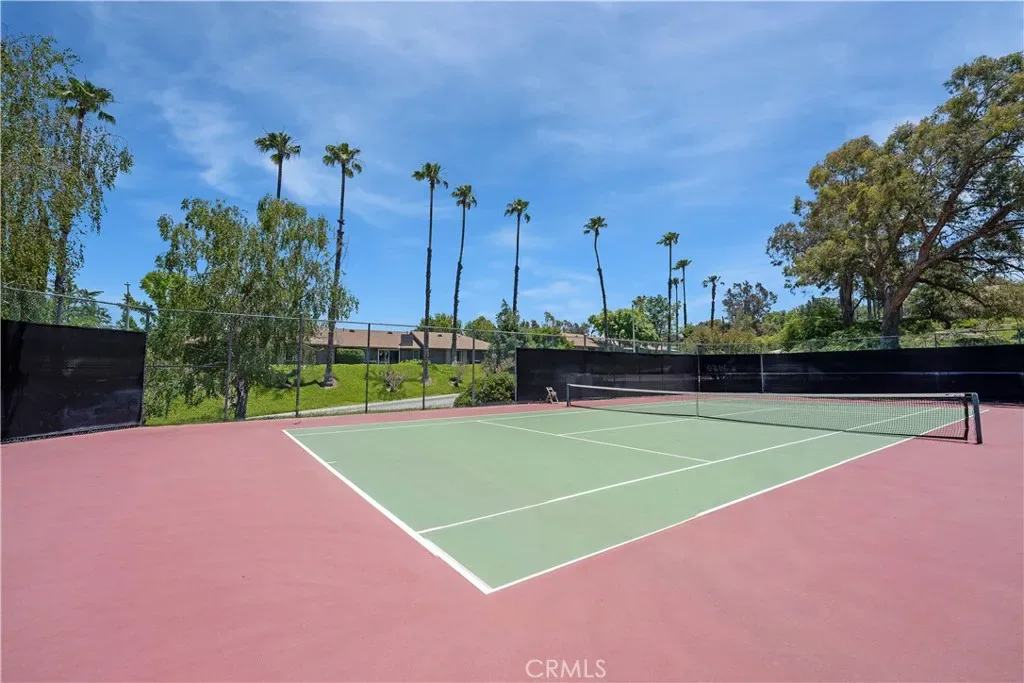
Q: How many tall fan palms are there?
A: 11